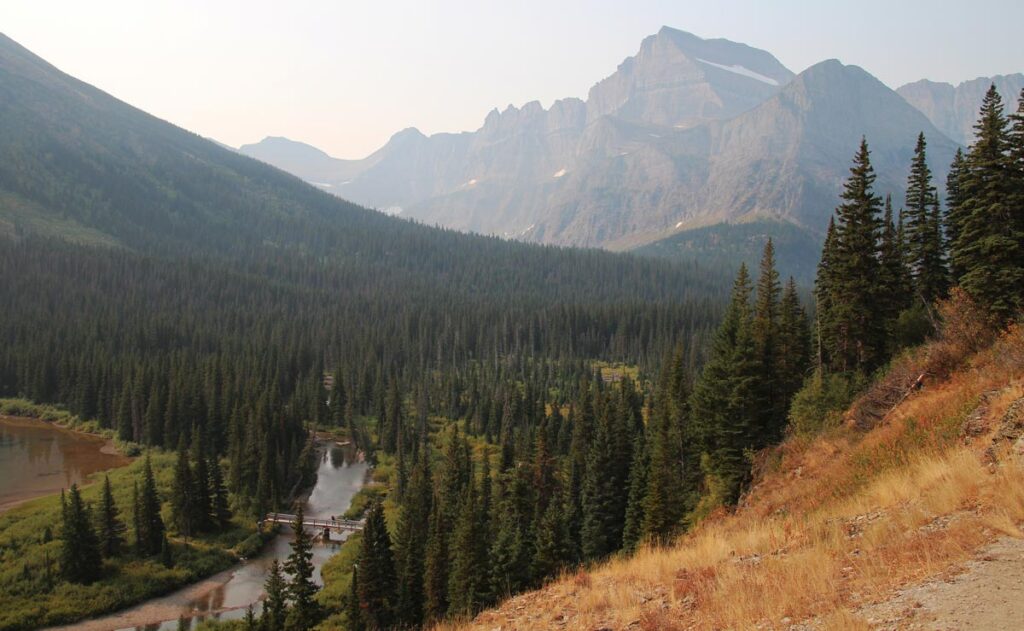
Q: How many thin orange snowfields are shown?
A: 0